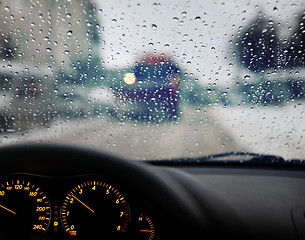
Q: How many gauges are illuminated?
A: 3